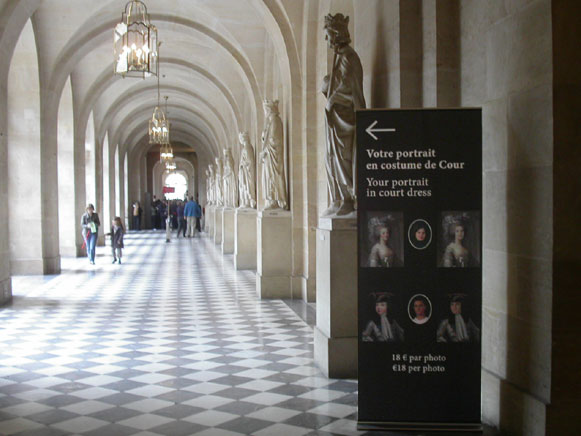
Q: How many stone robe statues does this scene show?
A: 7